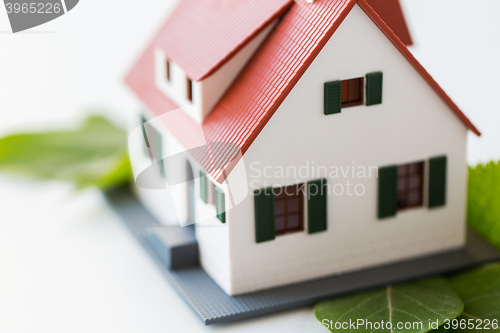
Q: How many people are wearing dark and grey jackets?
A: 0